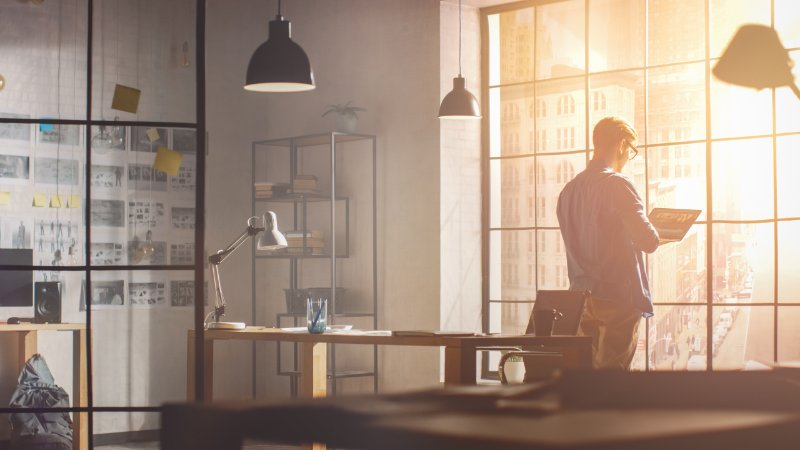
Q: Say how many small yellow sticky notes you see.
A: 5